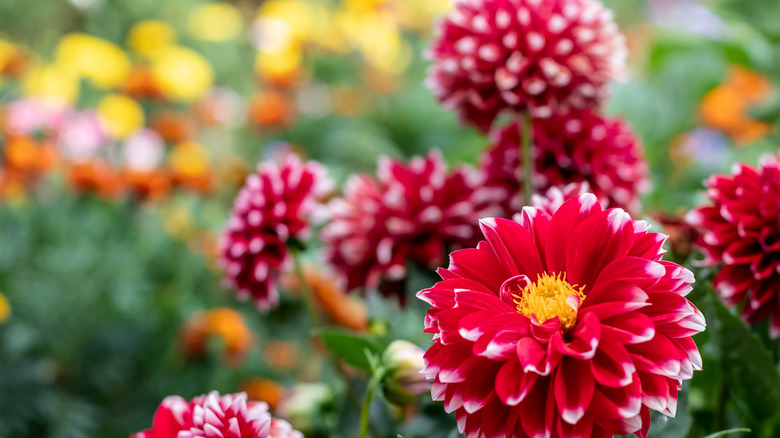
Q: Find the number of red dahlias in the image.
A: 7